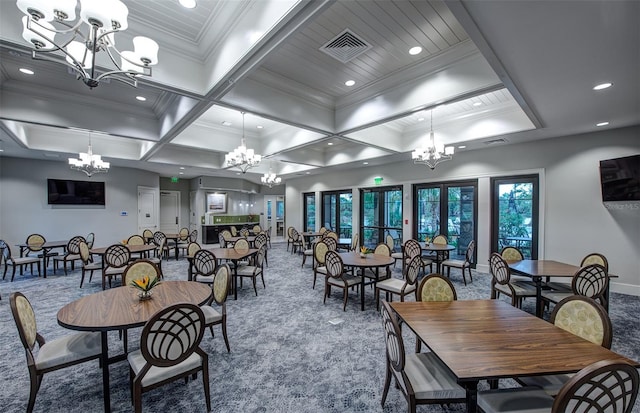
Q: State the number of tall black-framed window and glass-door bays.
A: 5